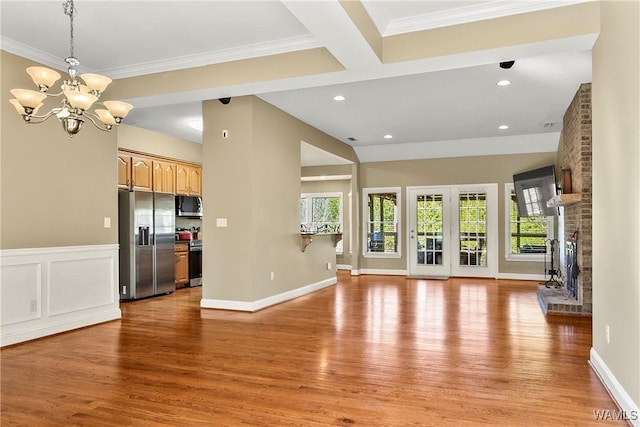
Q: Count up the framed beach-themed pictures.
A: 0